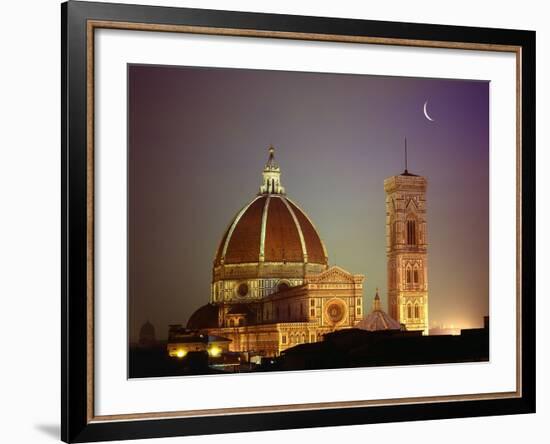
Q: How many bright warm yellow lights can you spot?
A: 2